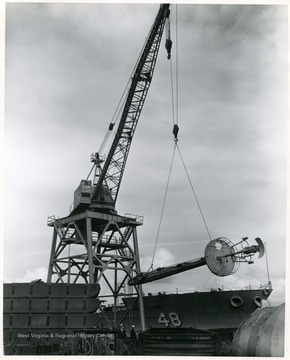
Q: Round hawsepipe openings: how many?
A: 2